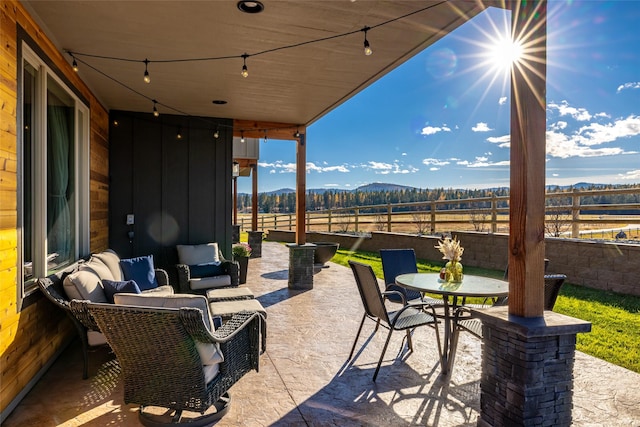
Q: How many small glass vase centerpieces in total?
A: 1